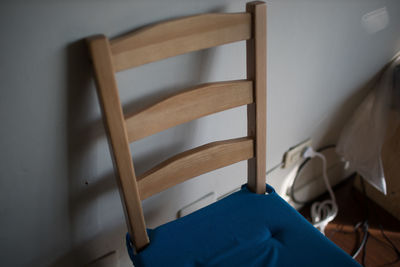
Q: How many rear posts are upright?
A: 2